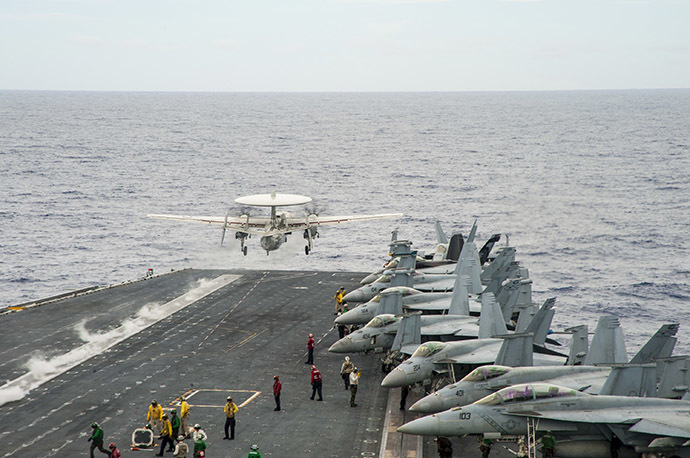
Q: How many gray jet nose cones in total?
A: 7